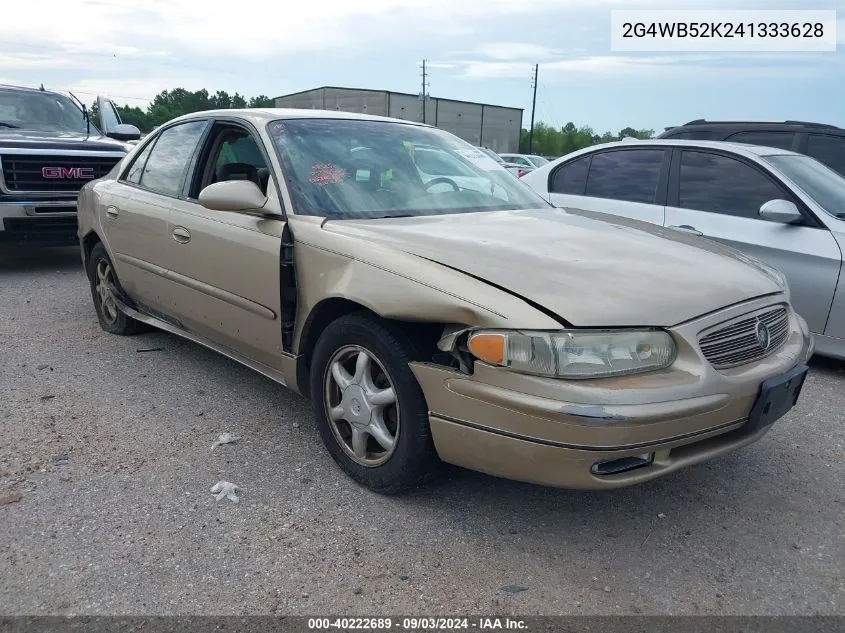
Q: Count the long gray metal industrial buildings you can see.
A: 1